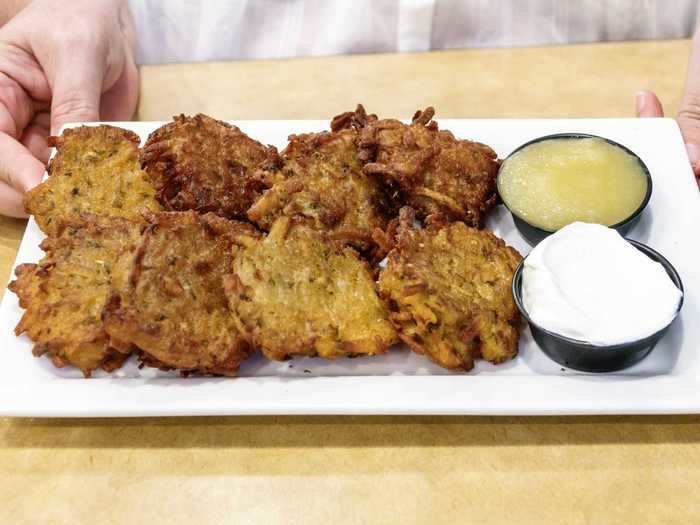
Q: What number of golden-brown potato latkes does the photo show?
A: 8